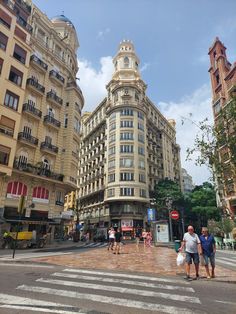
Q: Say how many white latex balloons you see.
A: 0